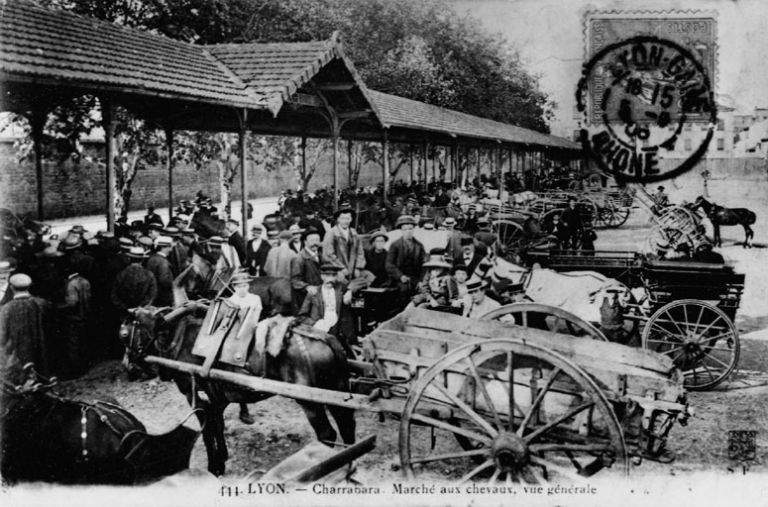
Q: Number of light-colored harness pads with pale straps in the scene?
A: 1